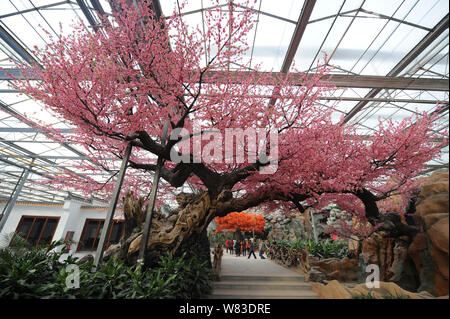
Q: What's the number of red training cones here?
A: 0